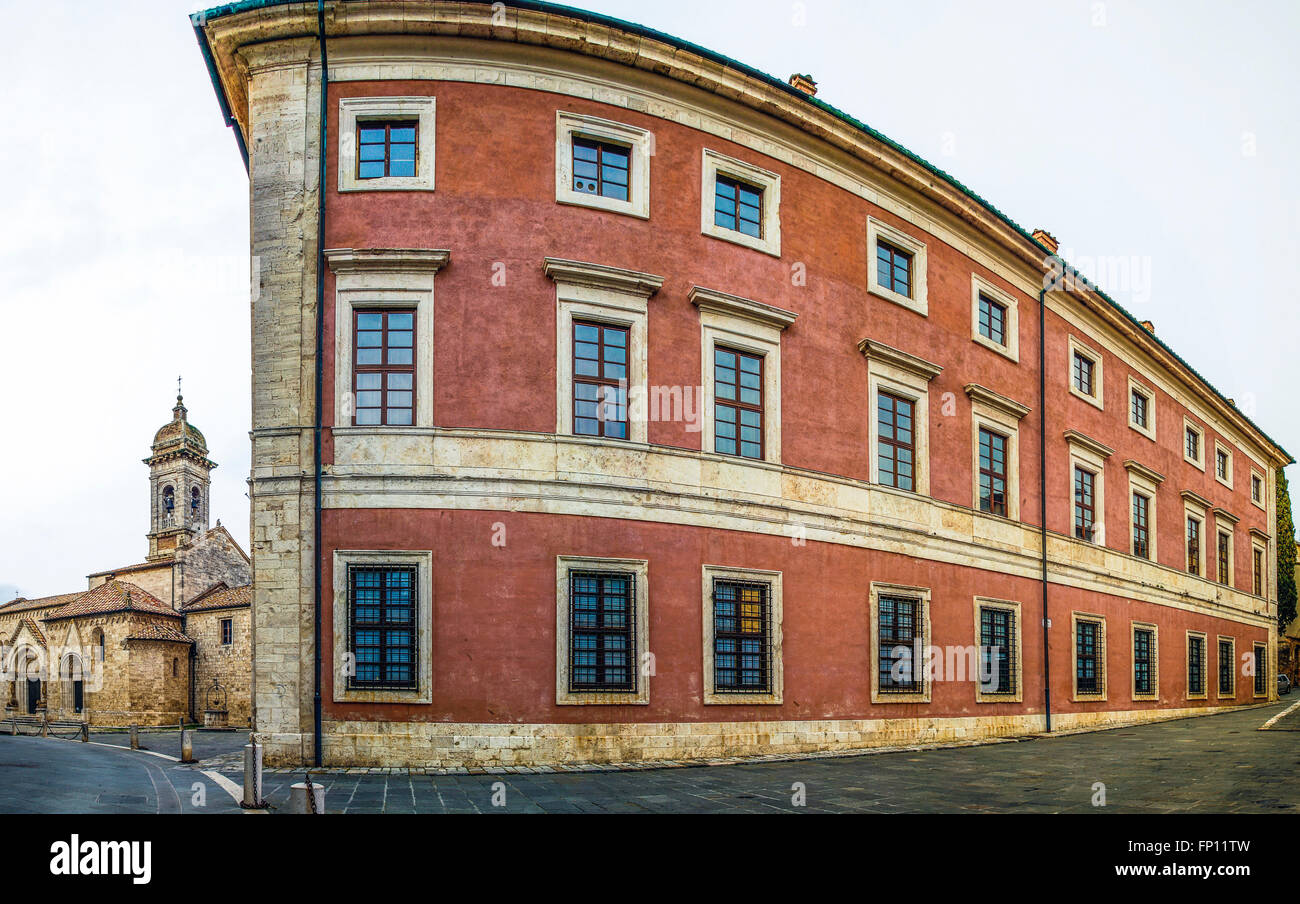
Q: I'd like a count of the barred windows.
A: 10